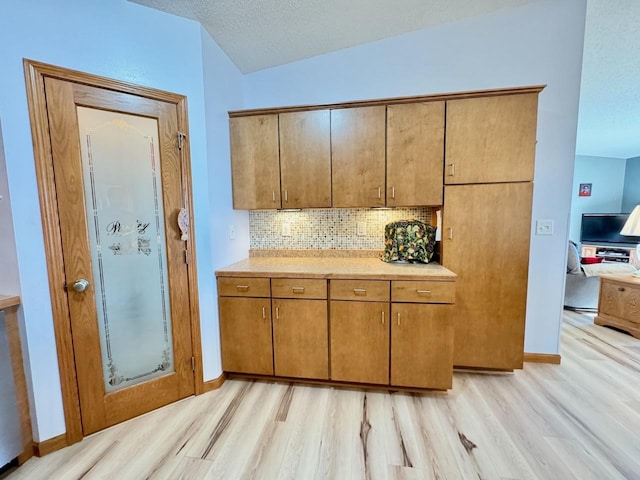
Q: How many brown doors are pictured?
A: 11